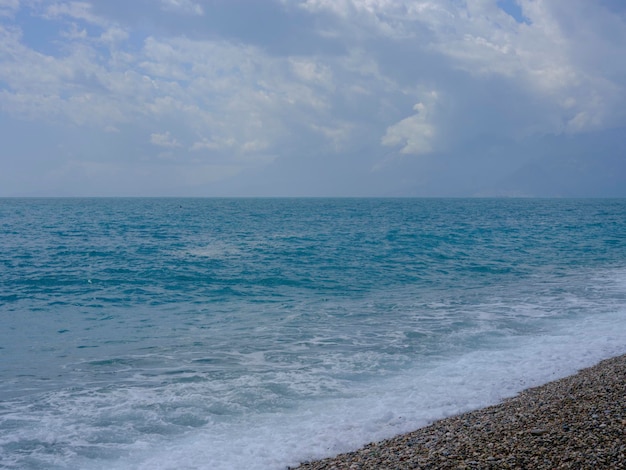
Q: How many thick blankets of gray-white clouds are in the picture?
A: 1